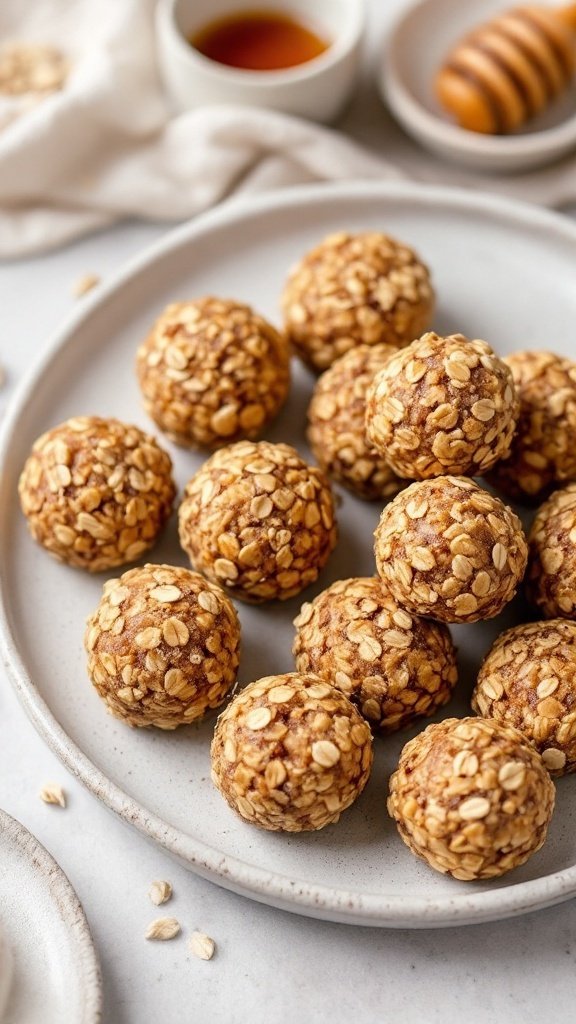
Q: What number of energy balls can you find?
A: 14